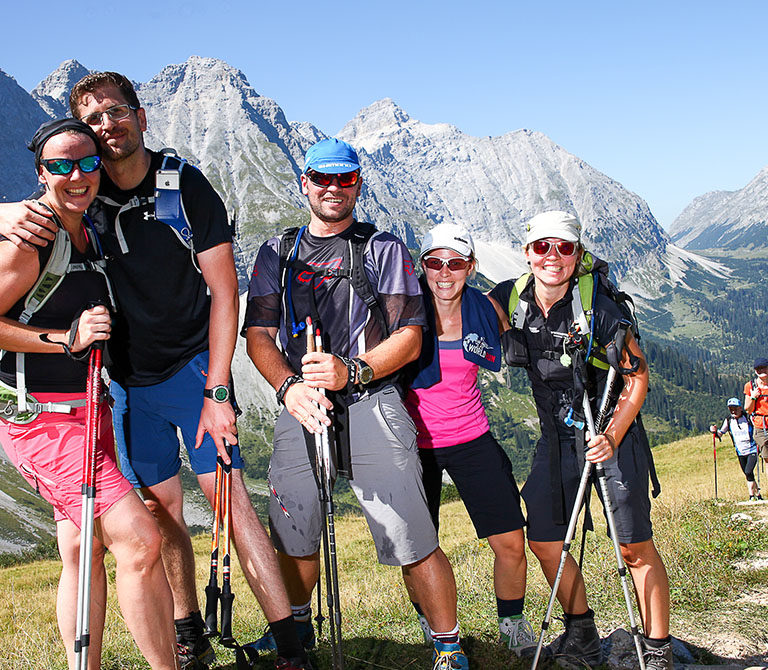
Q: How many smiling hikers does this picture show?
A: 5